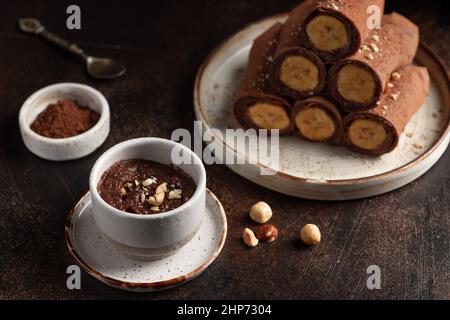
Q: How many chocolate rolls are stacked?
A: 6